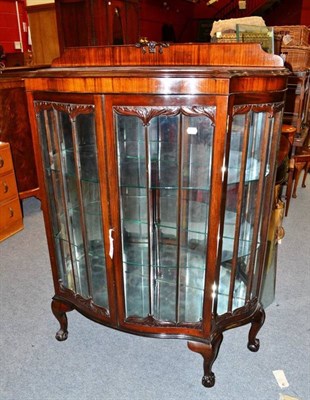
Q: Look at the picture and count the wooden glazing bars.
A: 6